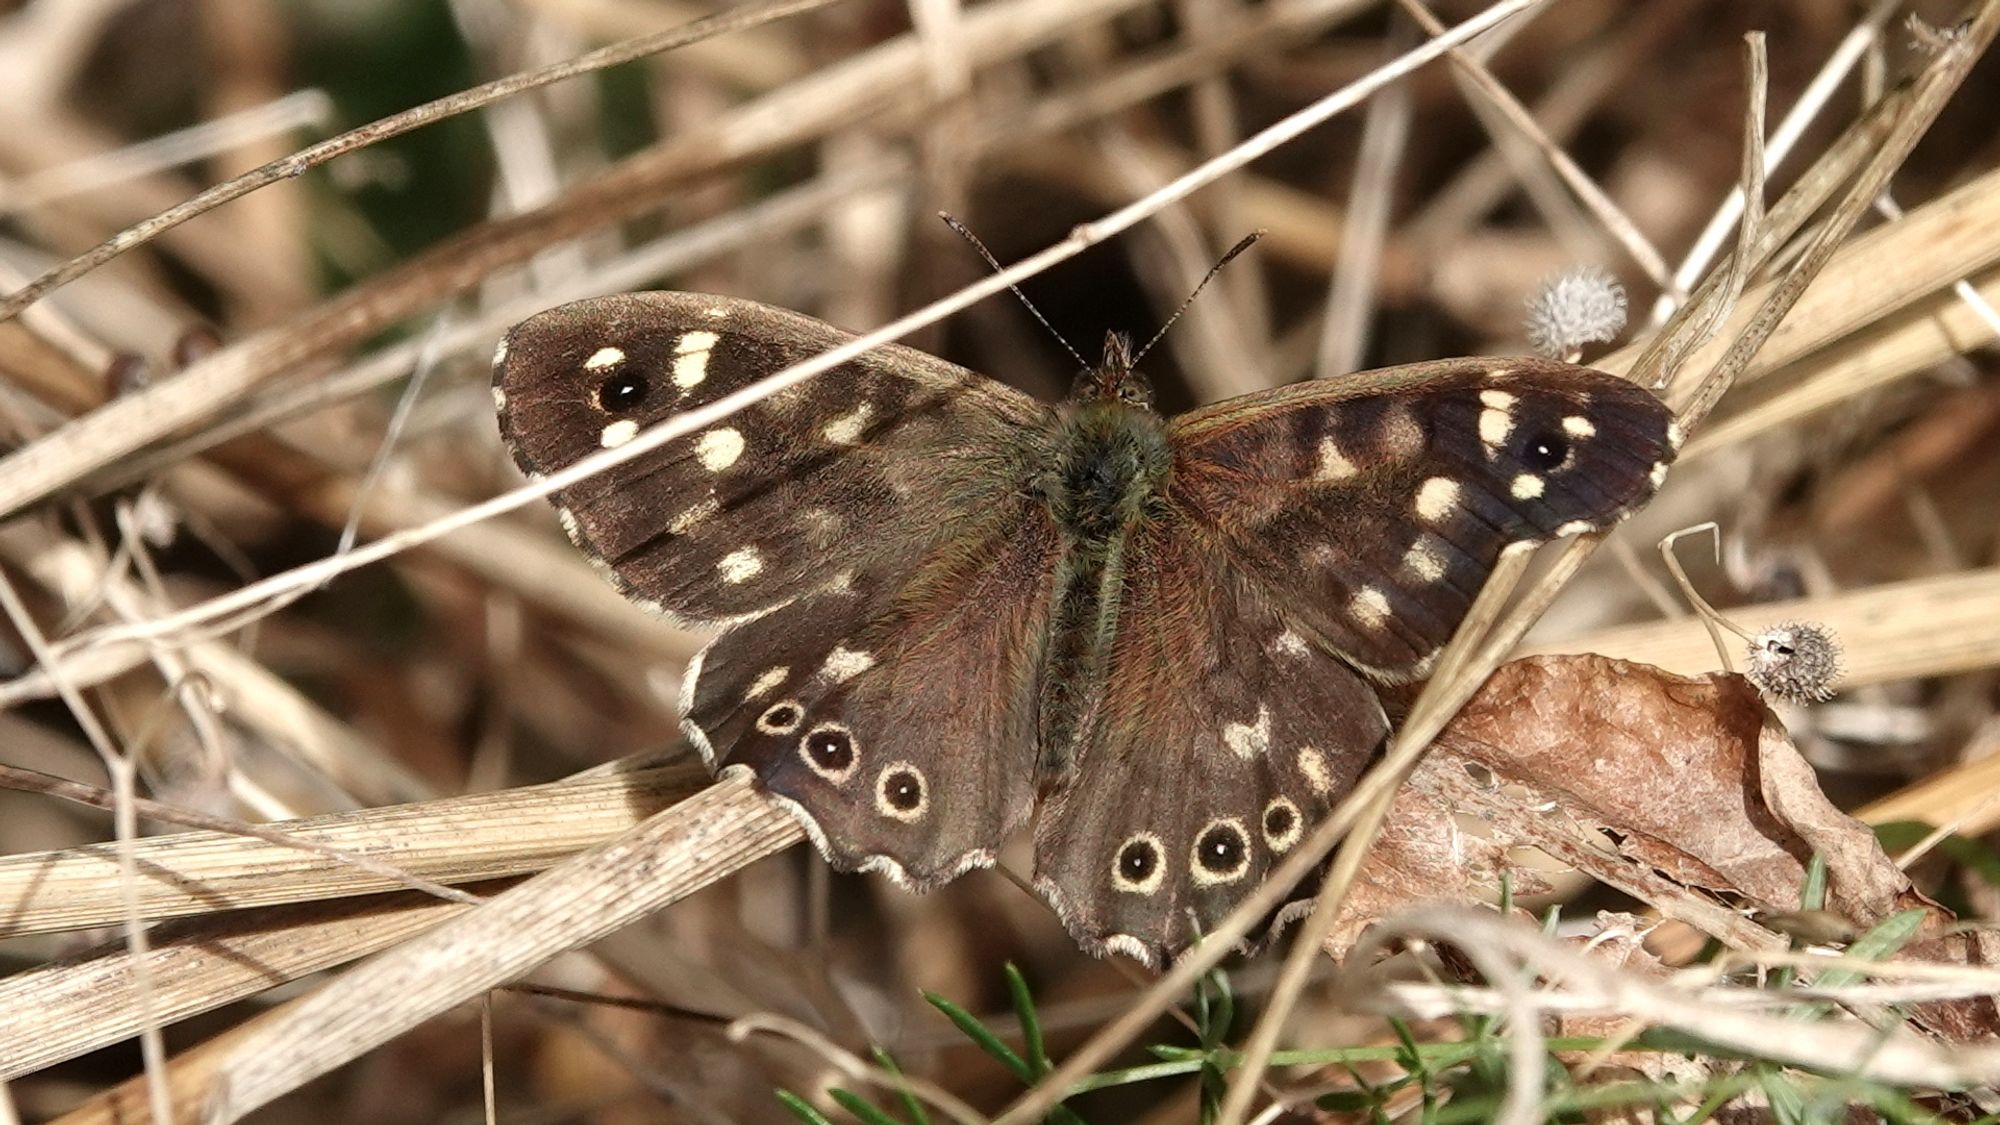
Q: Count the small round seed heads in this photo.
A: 2